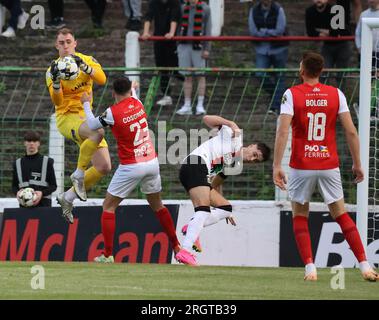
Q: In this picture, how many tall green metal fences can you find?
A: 1